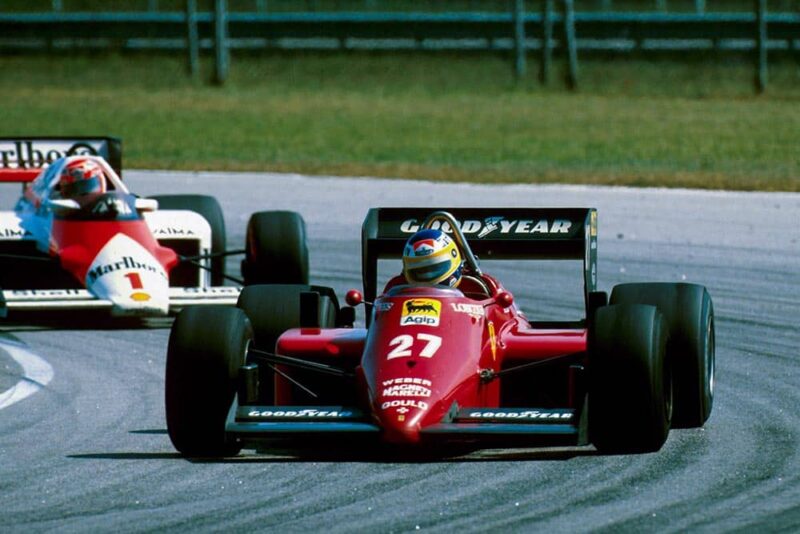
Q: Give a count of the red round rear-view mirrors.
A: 2